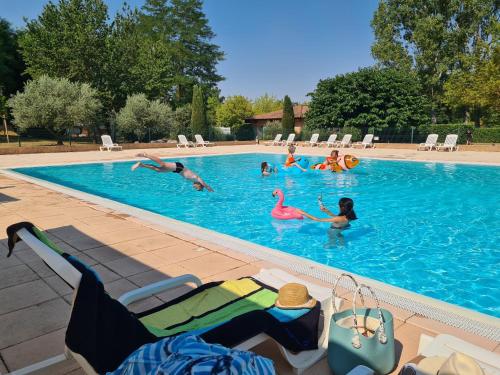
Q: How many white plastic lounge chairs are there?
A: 13